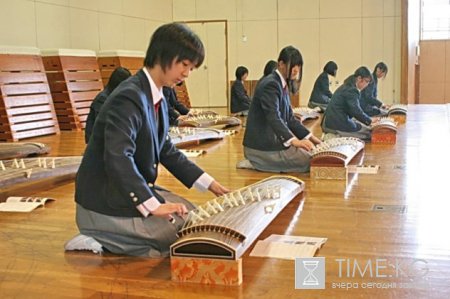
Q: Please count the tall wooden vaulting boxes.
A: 3